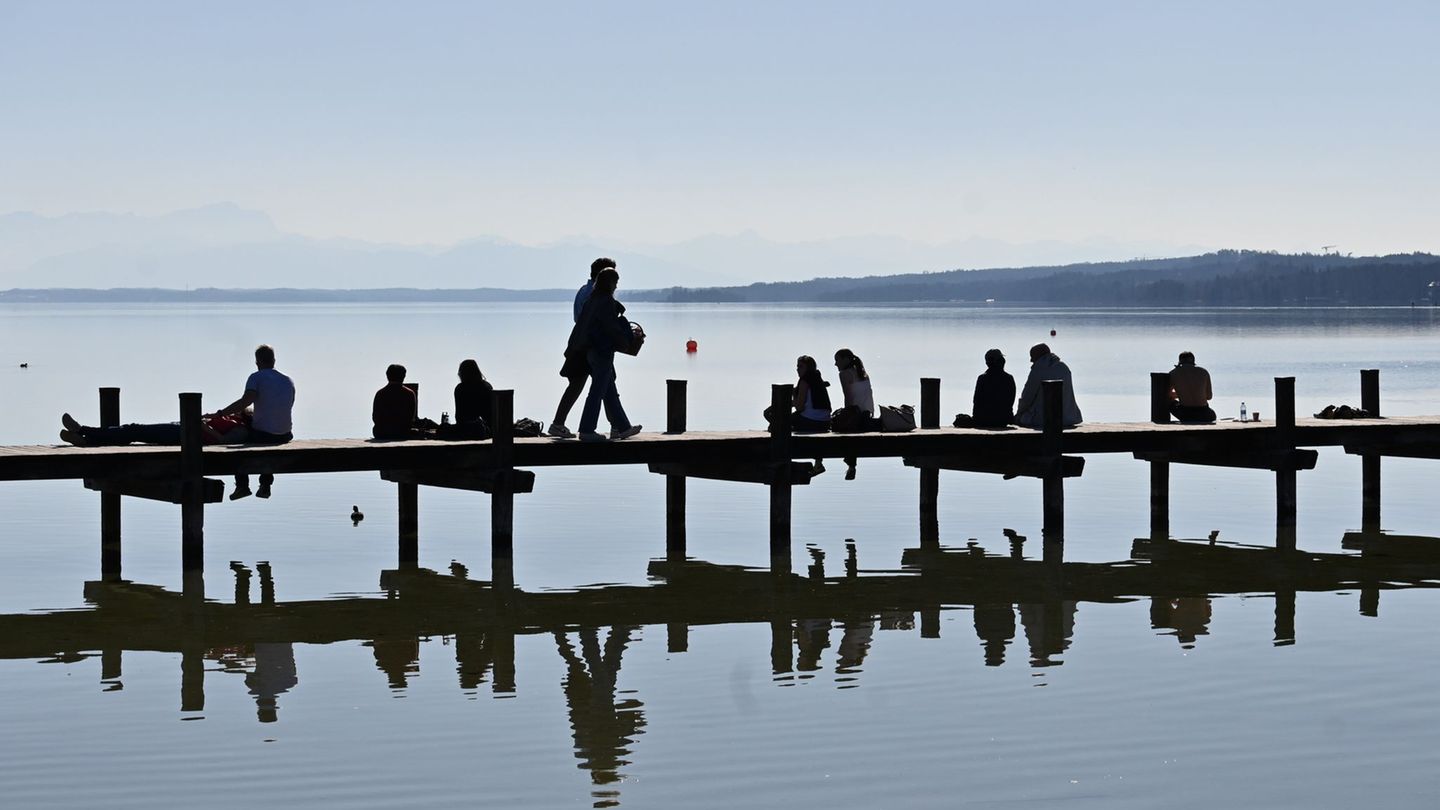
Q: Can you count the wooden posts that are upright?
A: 11